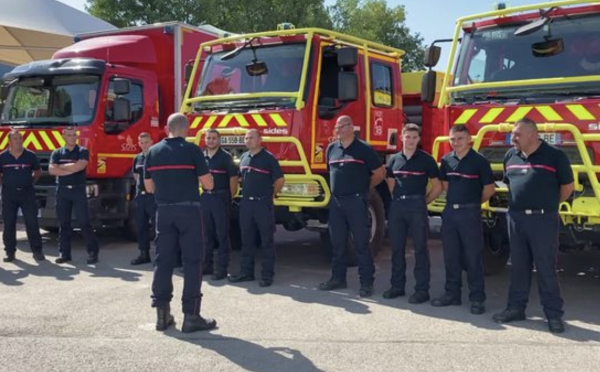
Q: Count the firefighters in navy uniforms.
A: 10